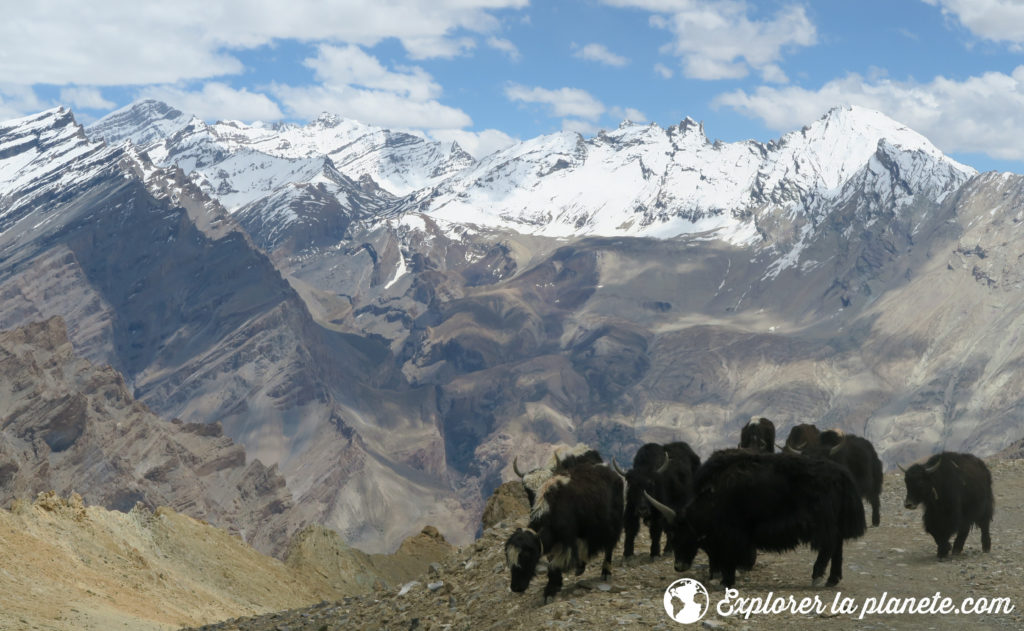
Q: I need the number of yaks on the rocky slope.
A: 8